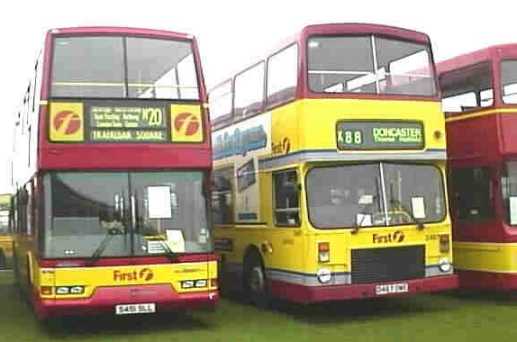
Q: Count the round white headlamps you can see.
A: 2